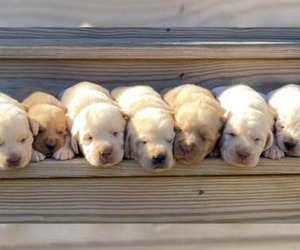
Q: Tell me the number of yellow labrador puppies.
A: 7